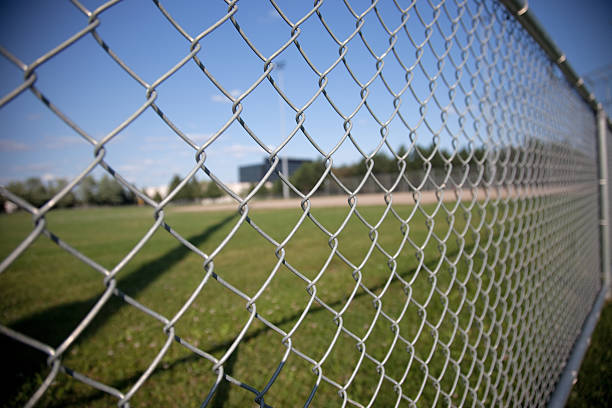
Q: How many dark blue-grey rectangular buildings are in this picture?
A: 1